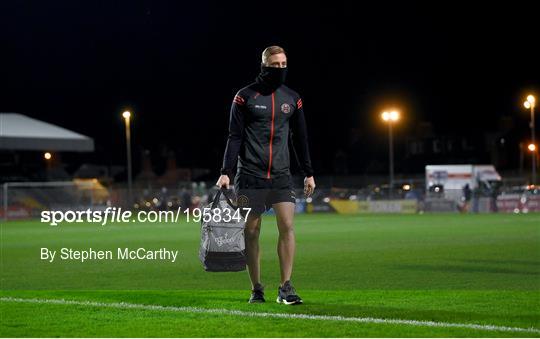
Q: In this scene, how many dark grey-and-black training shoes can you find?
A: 2